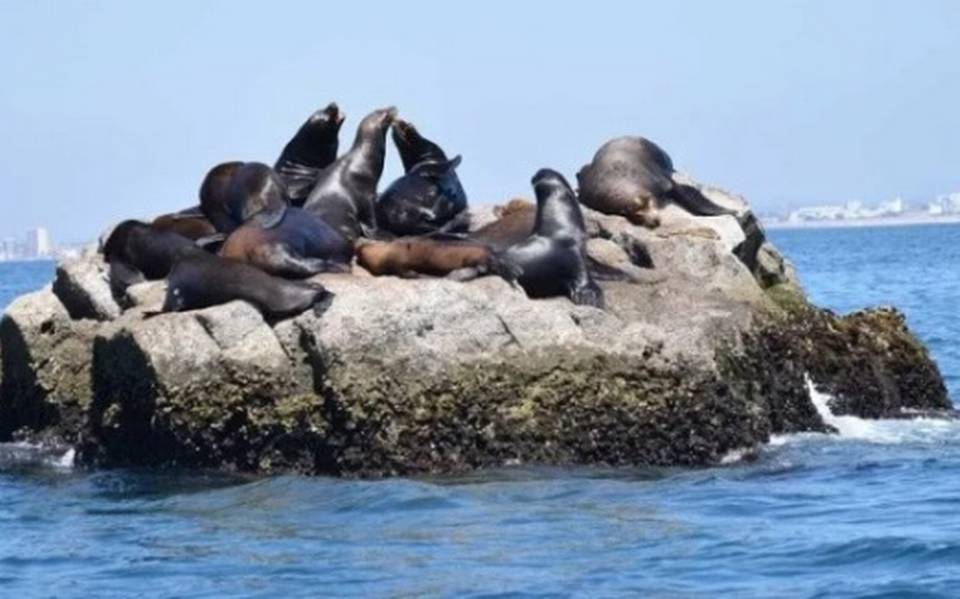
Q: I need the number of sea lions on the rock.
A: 12